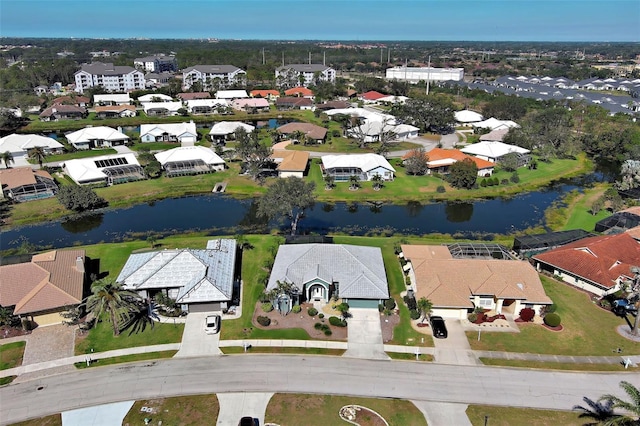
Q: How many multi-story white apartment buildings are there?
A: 4